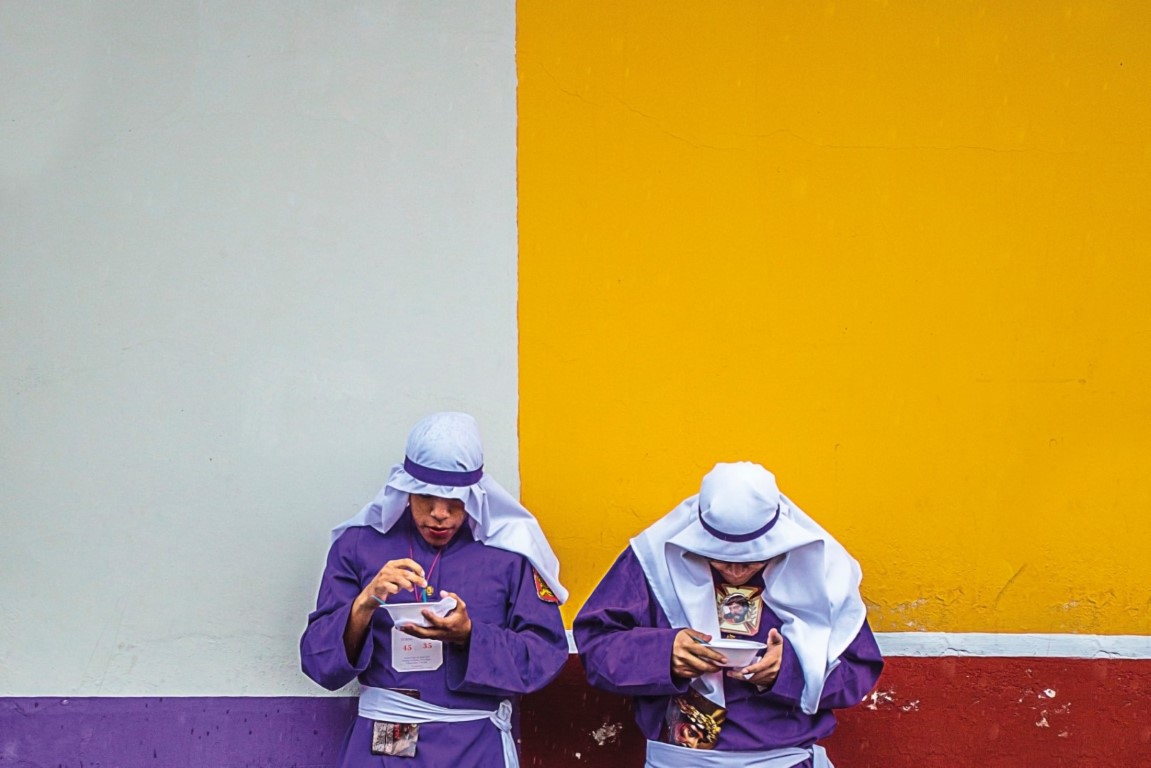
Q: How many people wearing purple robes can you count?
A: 2